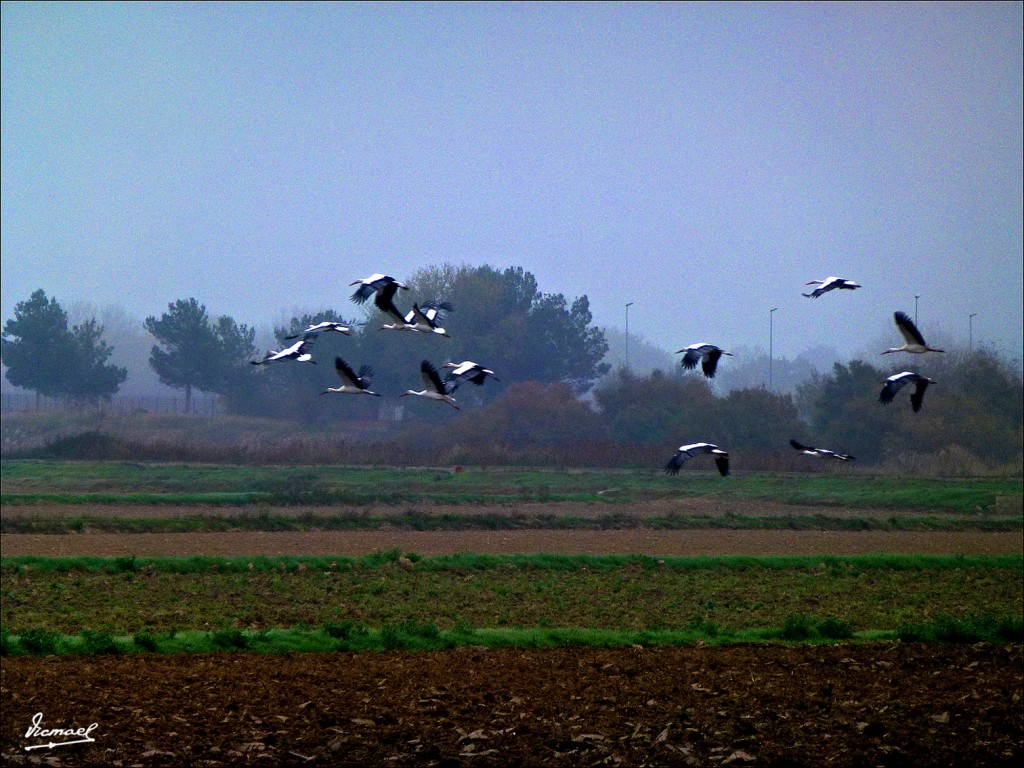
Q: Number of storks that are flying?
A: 14